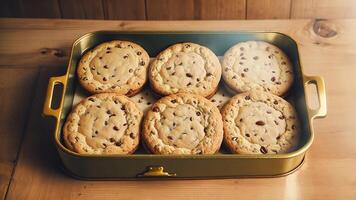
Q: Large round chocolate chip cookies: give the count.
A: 6